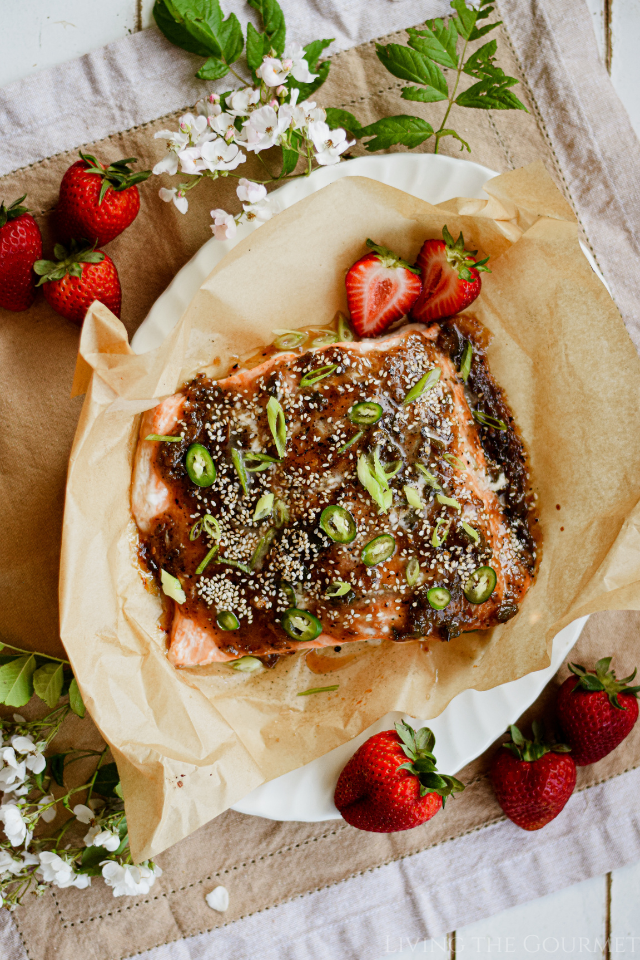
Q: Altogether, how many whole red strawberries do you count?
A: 6